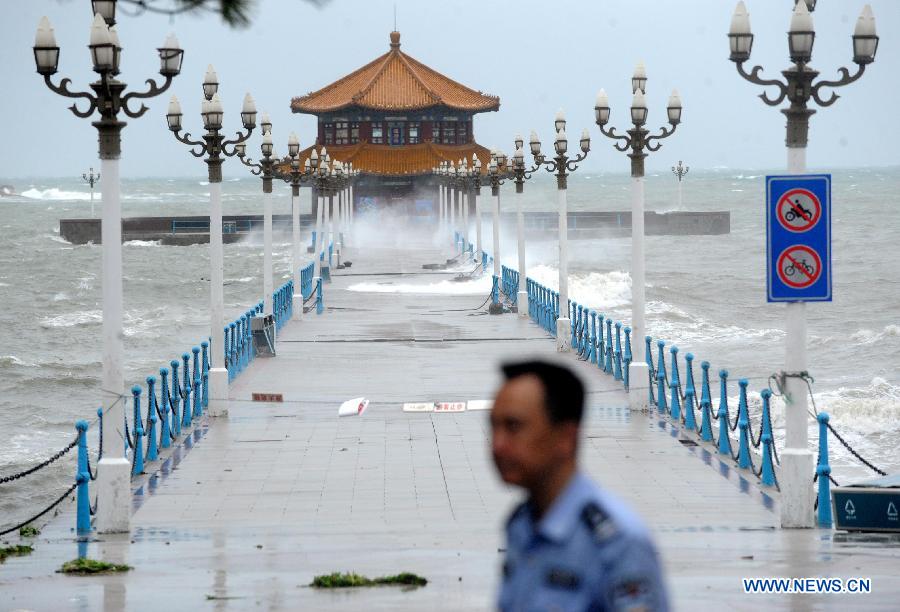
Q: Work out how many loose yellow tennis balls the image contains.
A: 0